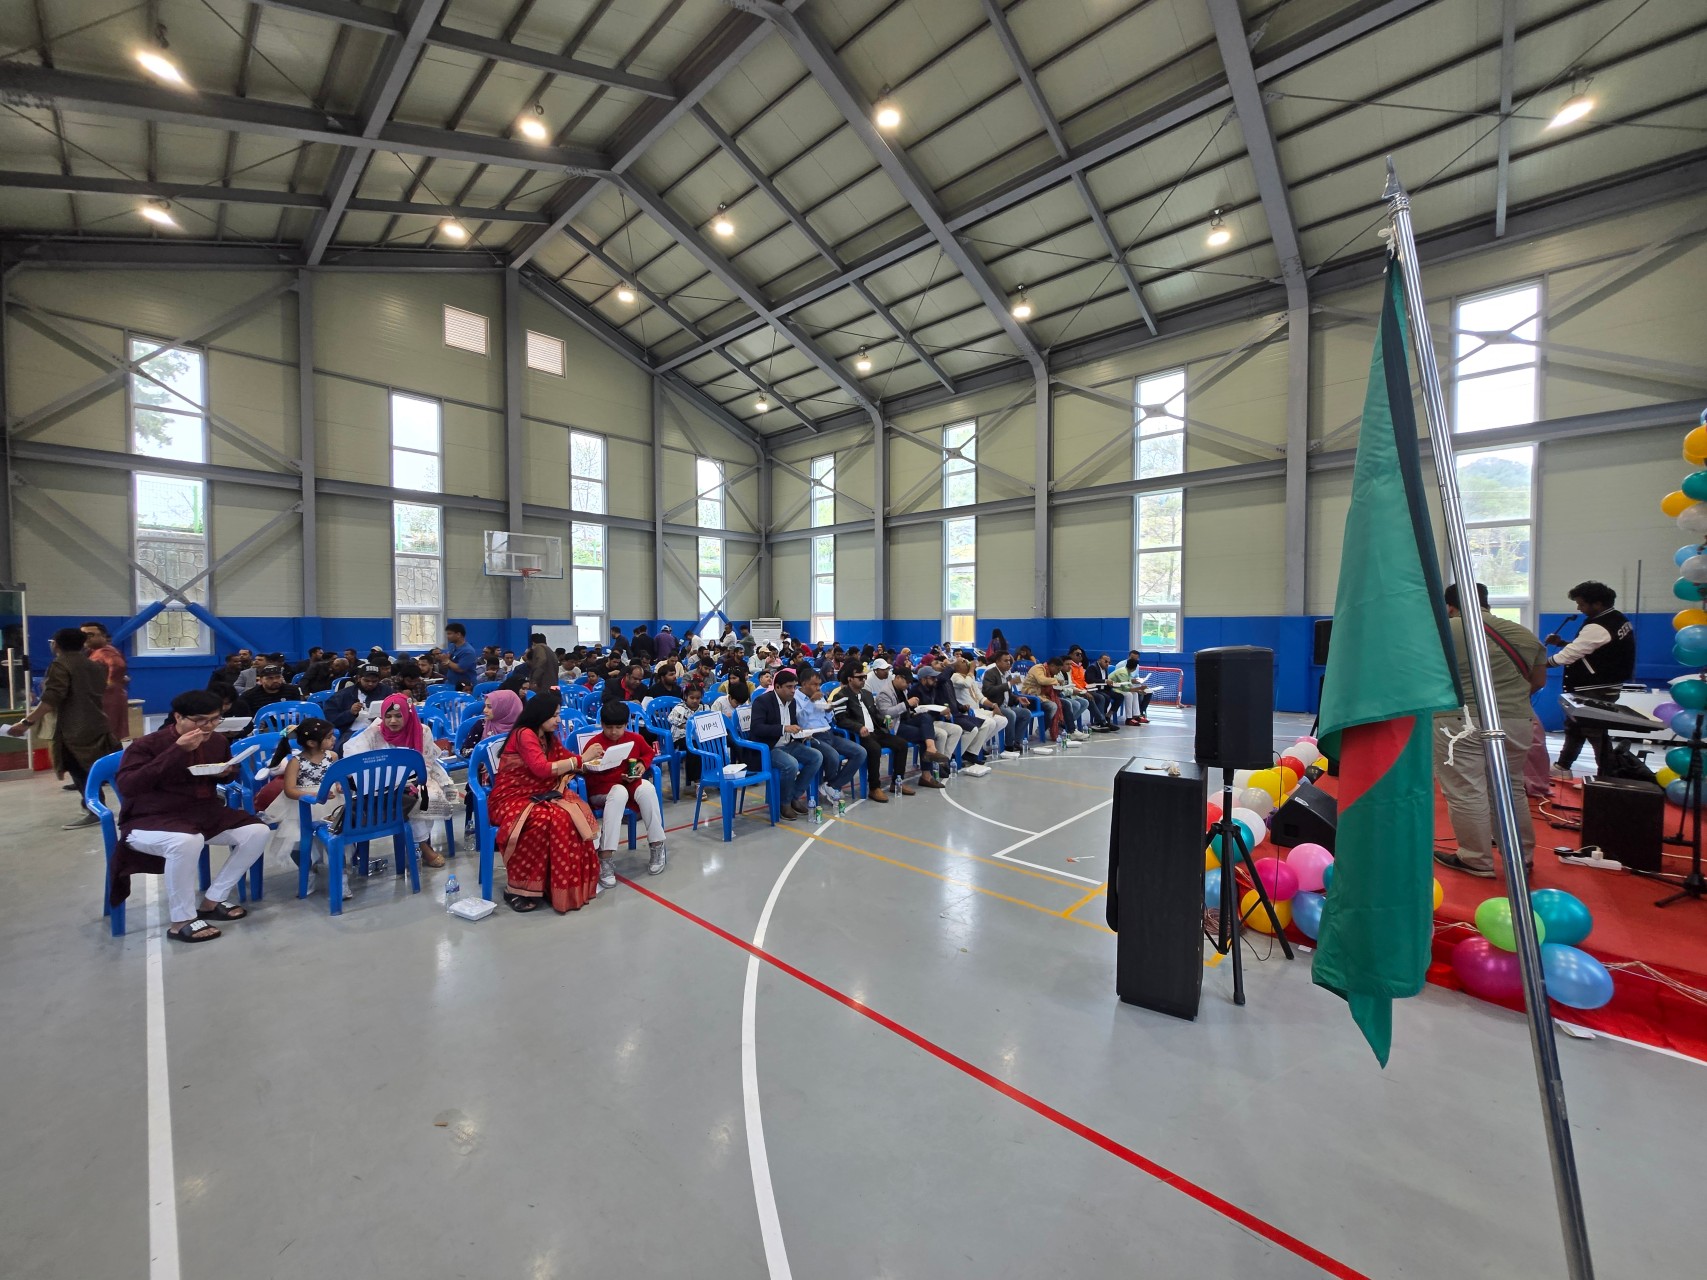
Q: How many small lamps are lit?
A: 12